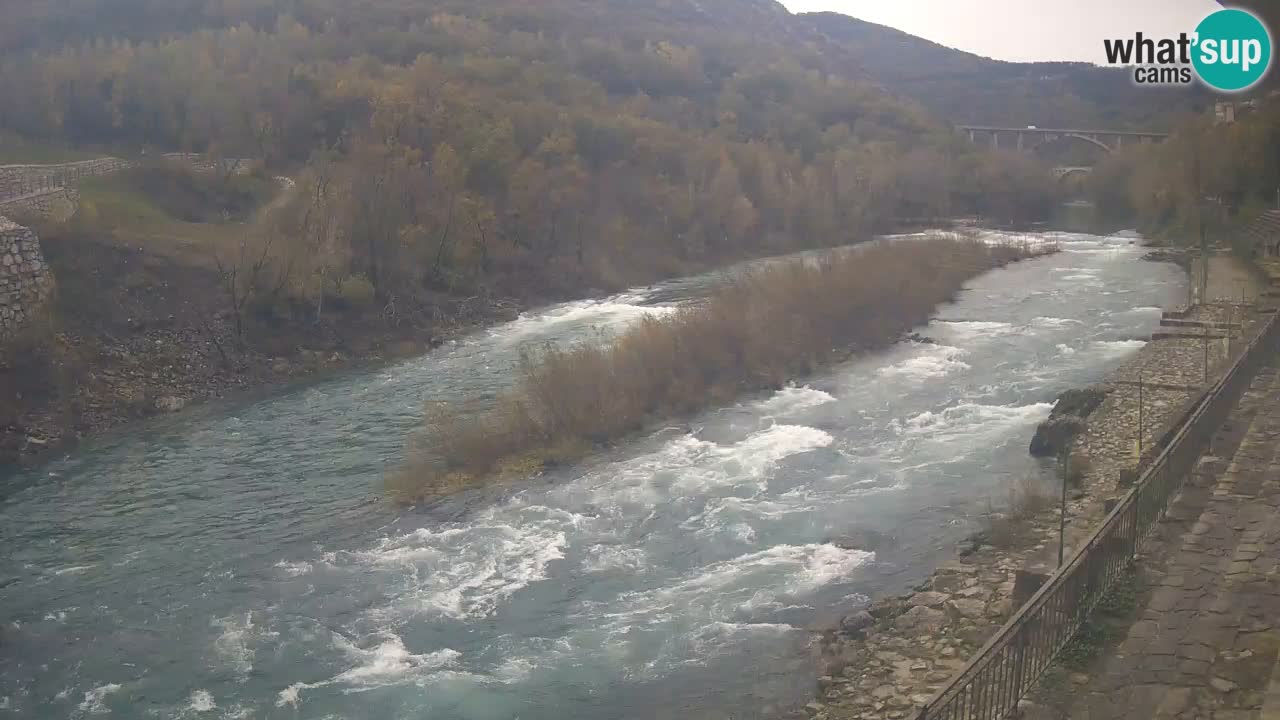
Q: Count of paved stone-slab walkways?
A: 1